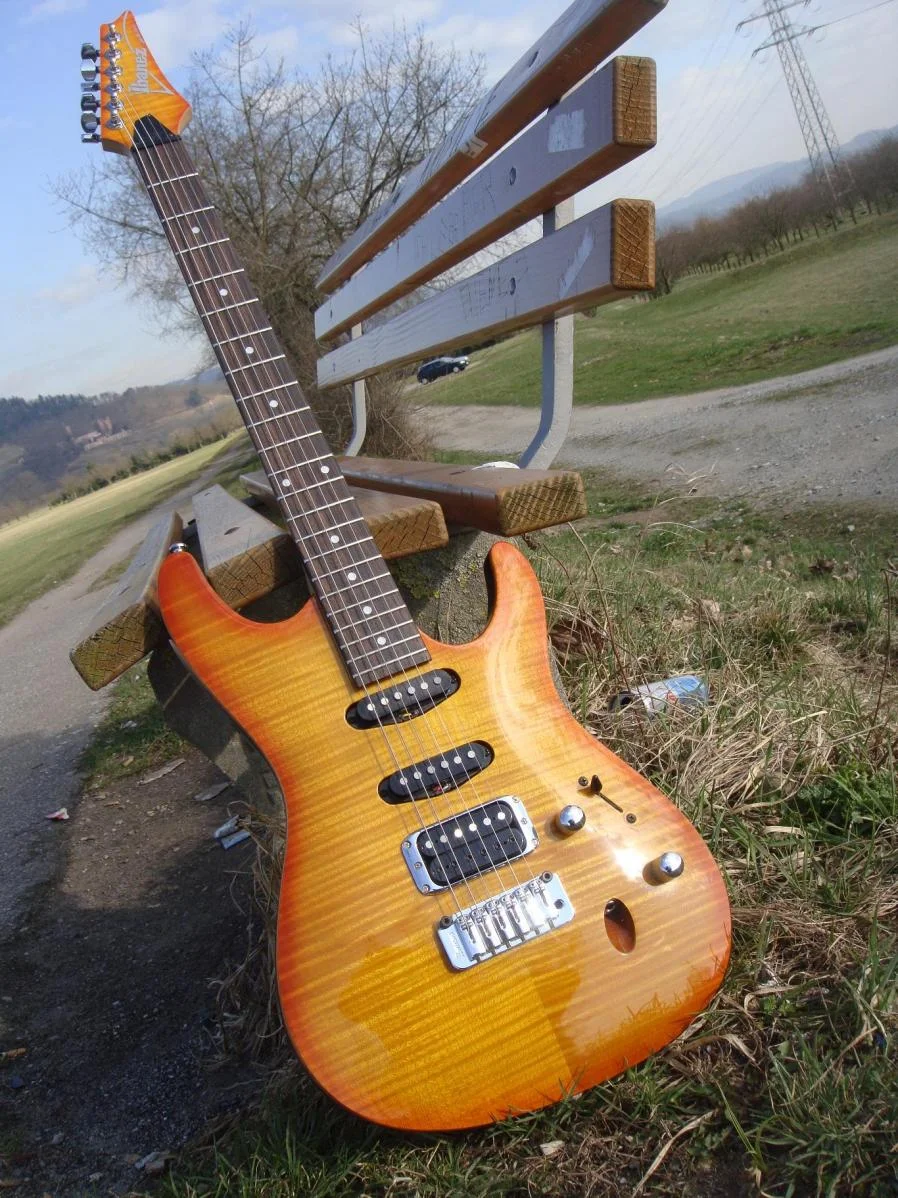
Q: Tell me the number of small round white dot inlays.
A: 10